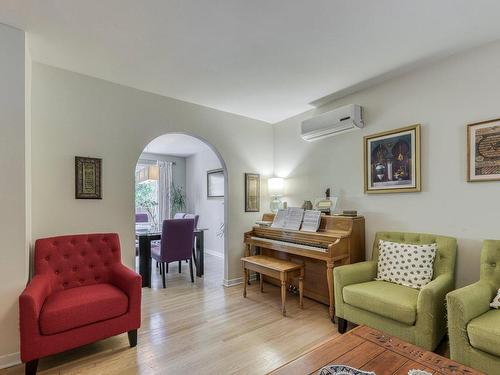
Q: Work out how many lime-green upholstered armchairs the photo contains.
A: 2